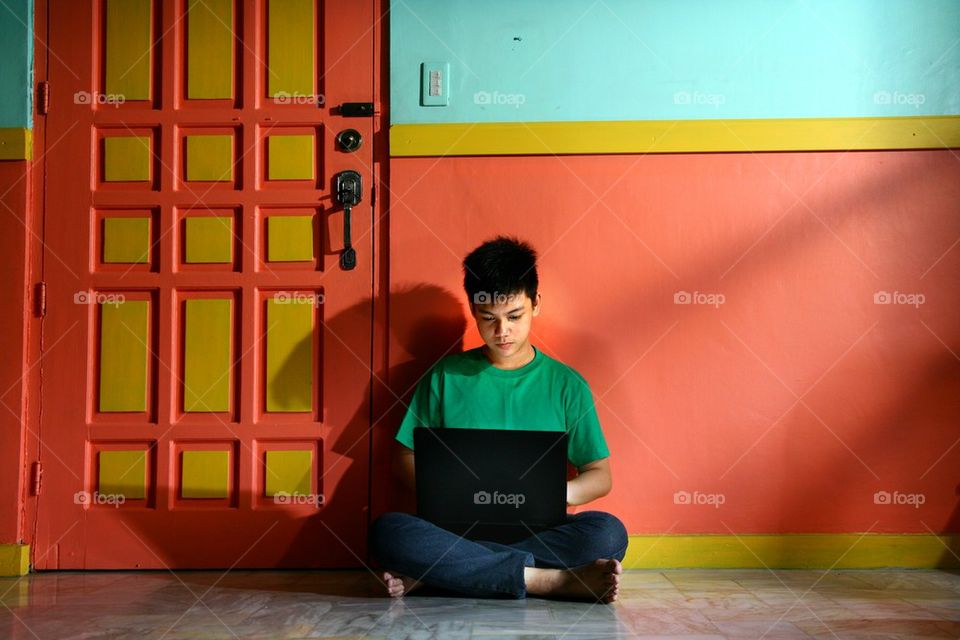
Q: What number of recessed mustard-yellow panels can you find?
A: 15